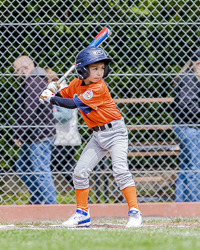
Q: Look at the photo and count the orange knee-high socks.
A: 2